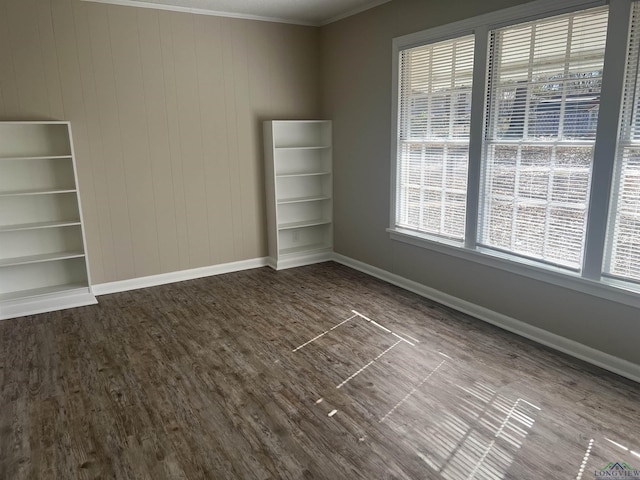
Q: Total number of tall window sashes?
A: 3